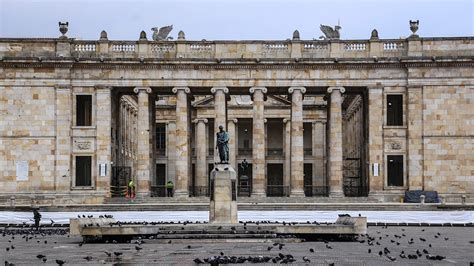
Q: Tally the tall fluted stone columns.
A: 6